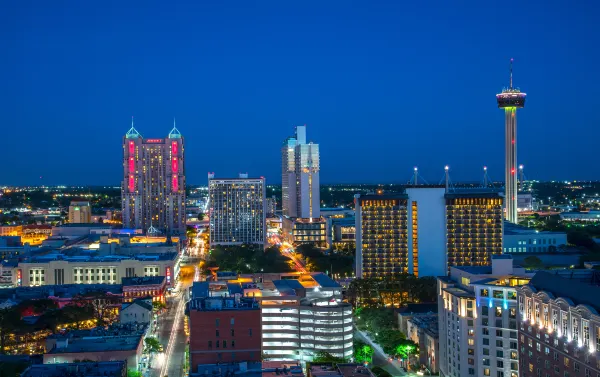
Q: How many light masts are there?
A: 4